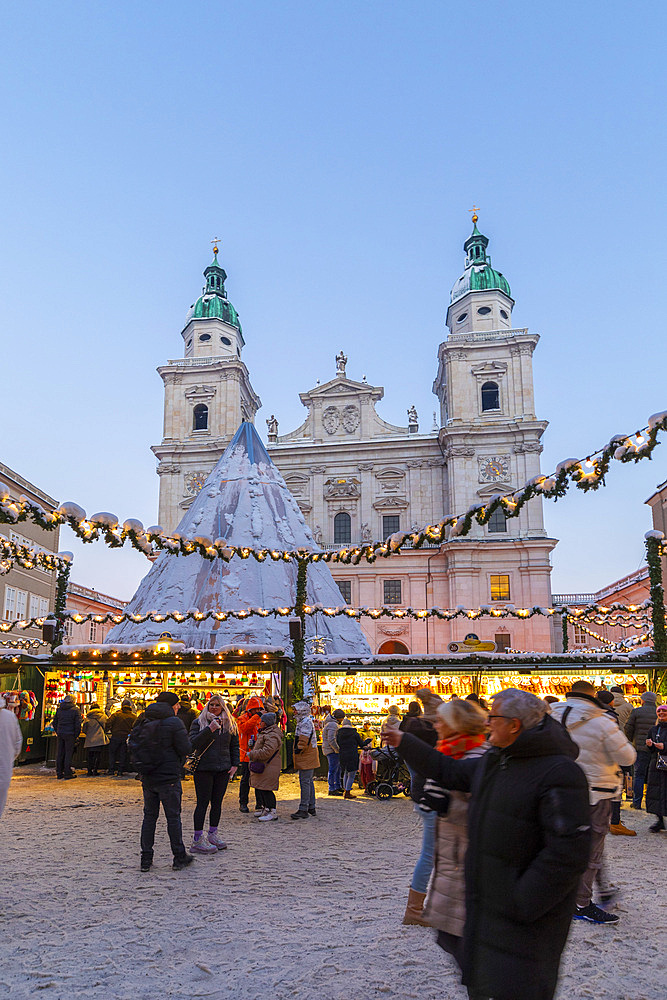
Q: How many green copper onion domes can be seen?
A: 2